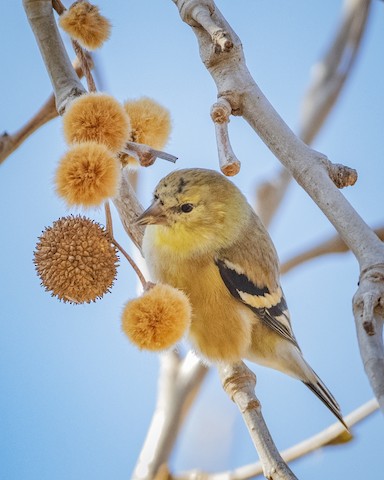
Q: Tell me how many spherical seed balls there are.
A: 6